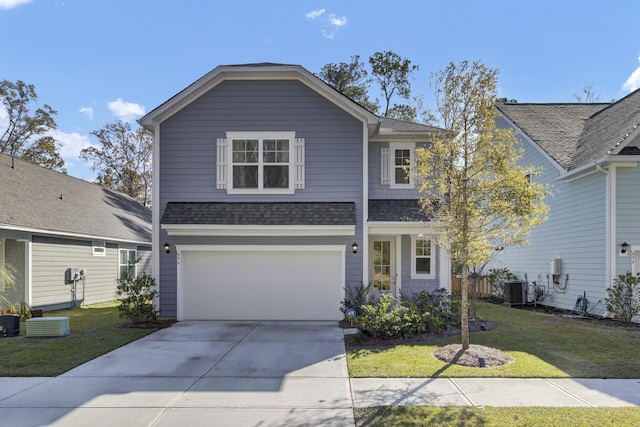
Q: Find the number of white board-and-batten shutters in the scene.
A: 3